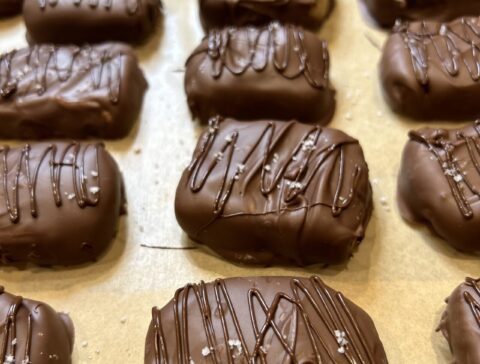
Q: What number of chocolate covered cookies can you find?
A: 13